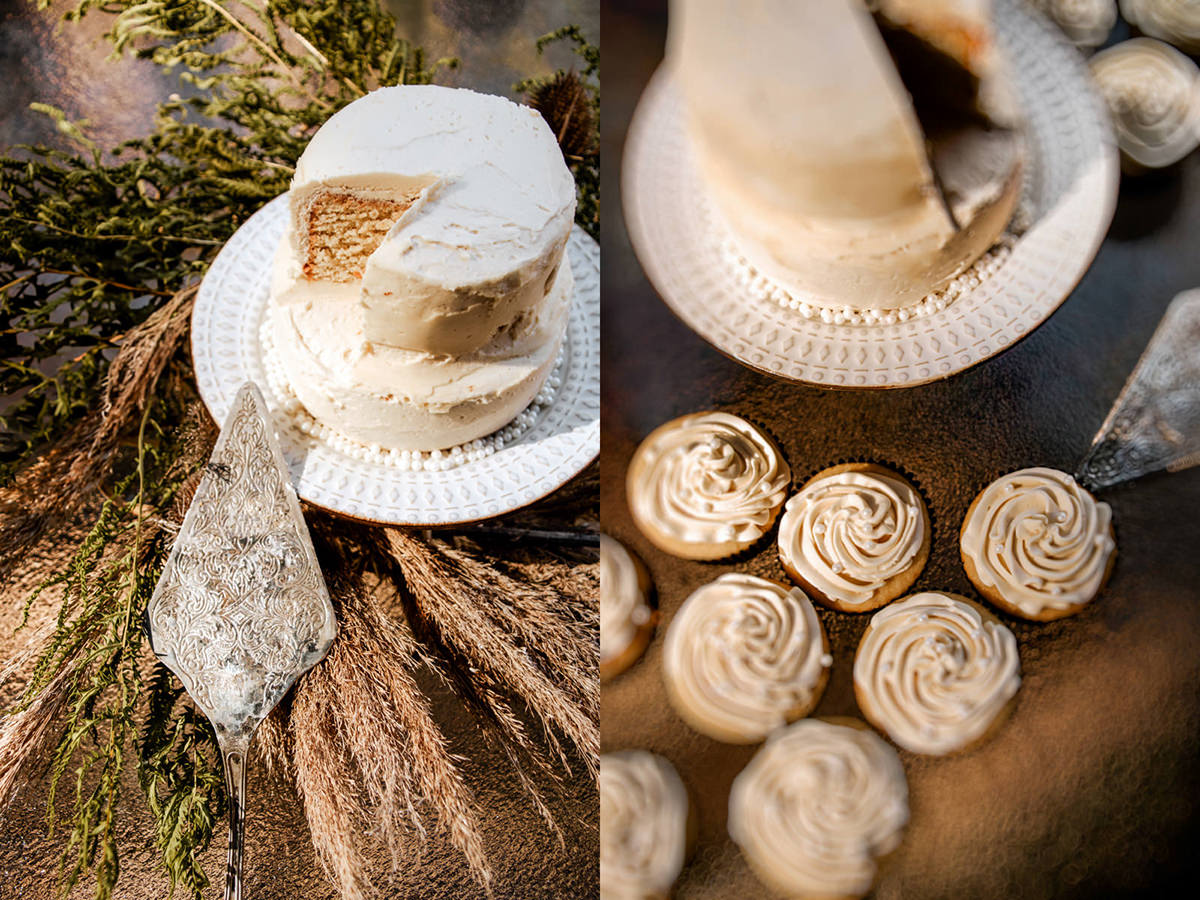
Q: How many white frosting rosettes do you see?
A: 11